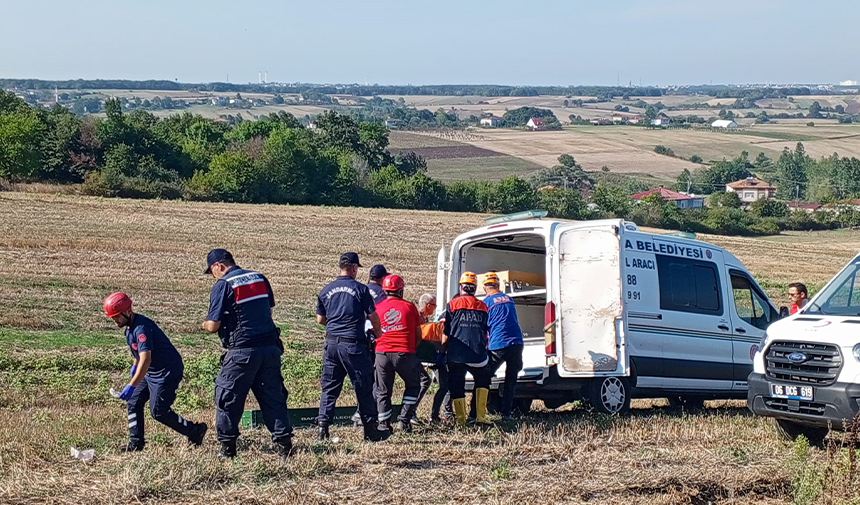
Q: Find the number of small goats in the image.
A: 0